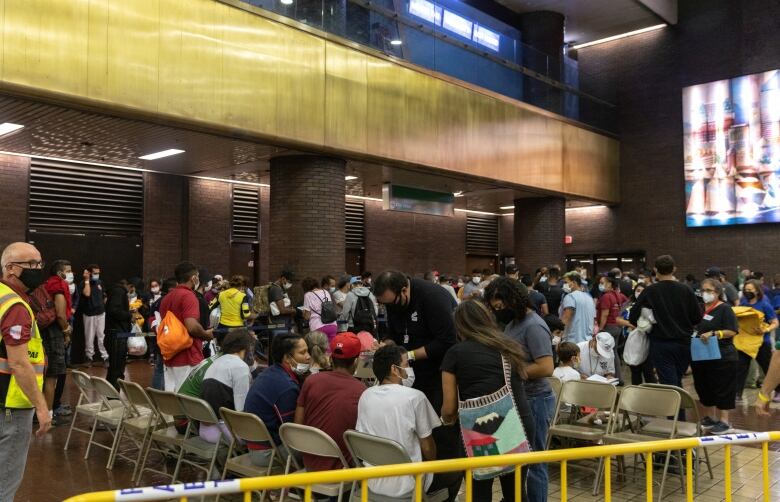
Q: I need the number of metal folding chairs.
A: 12